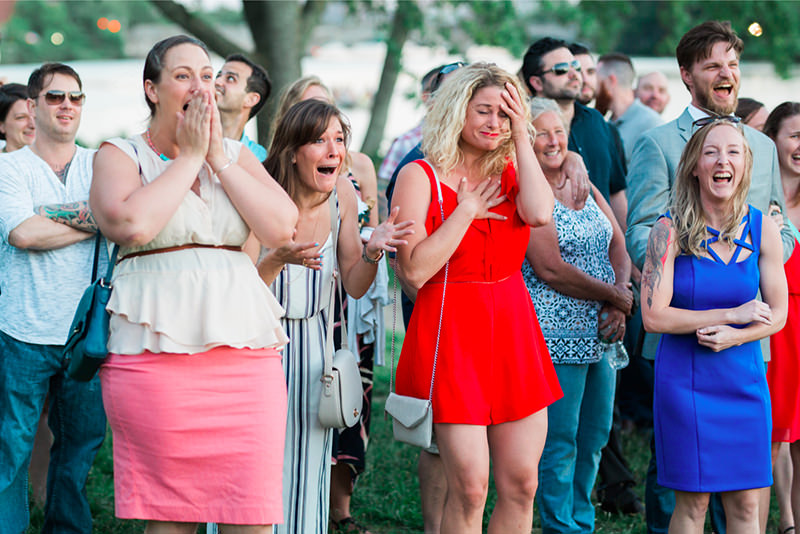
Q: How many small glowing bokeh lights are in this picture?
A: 5